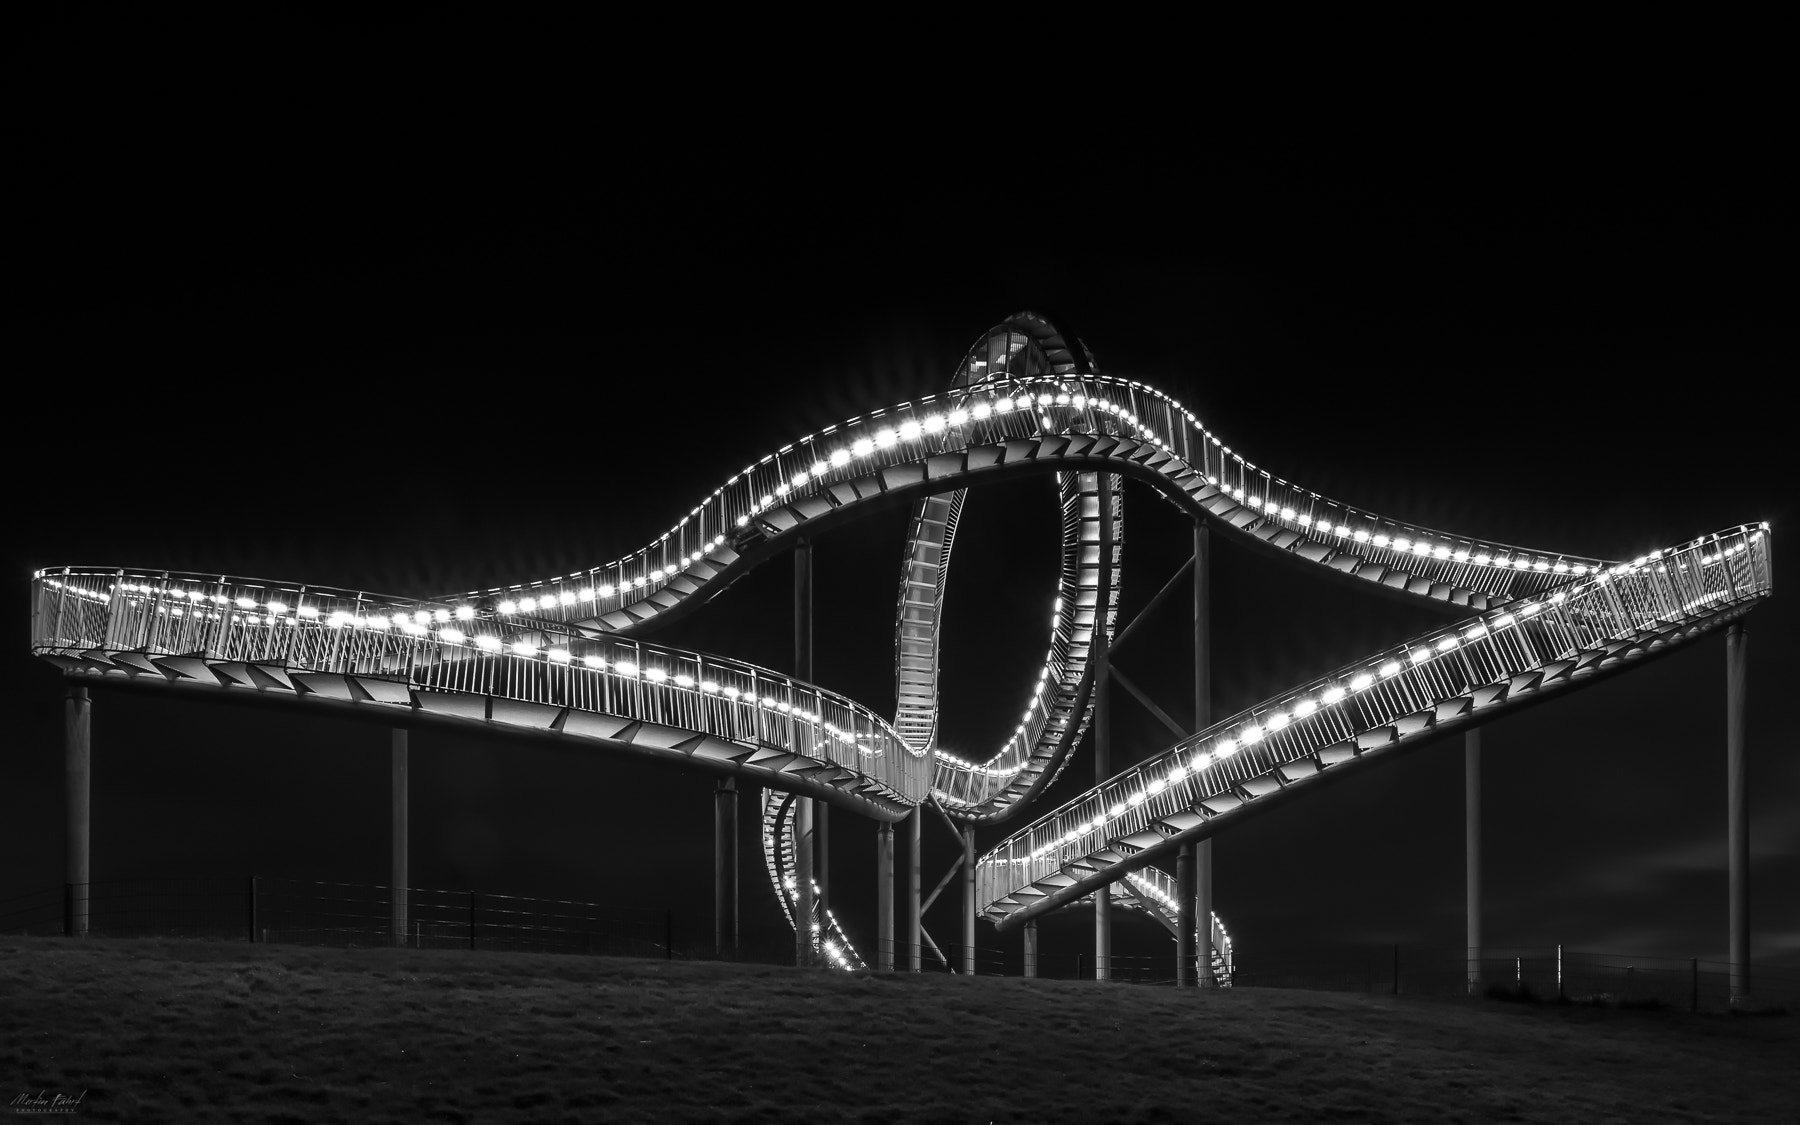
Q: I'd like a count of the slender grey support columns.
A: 14